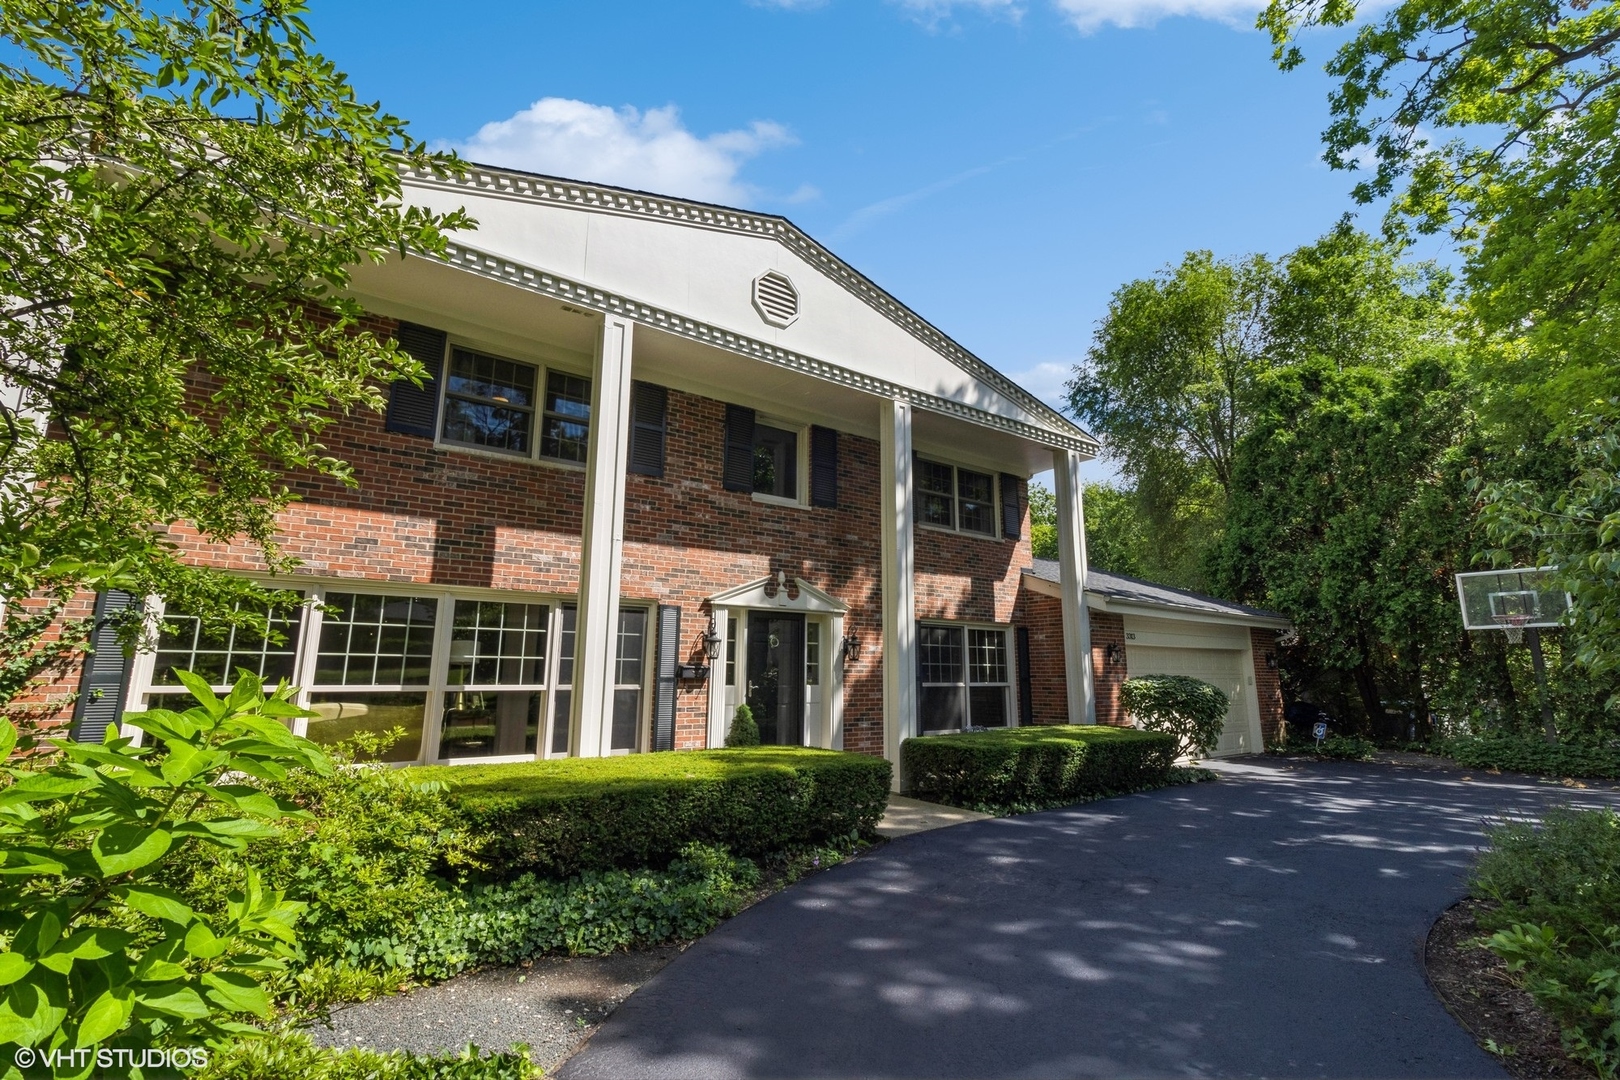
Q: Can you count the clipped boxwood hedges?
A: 2